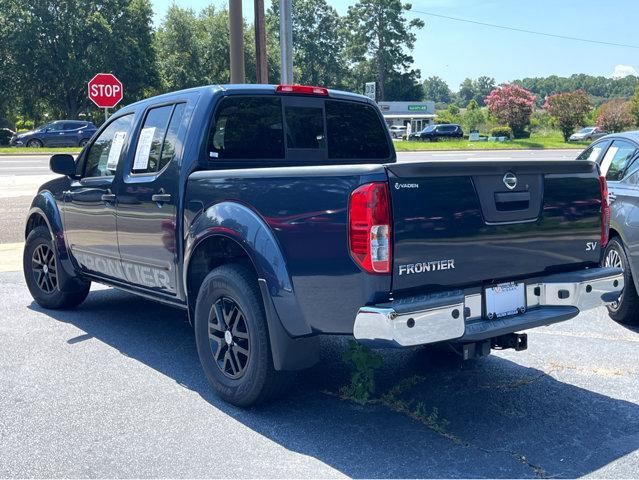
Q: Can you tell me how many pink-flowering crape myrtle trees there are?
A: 3